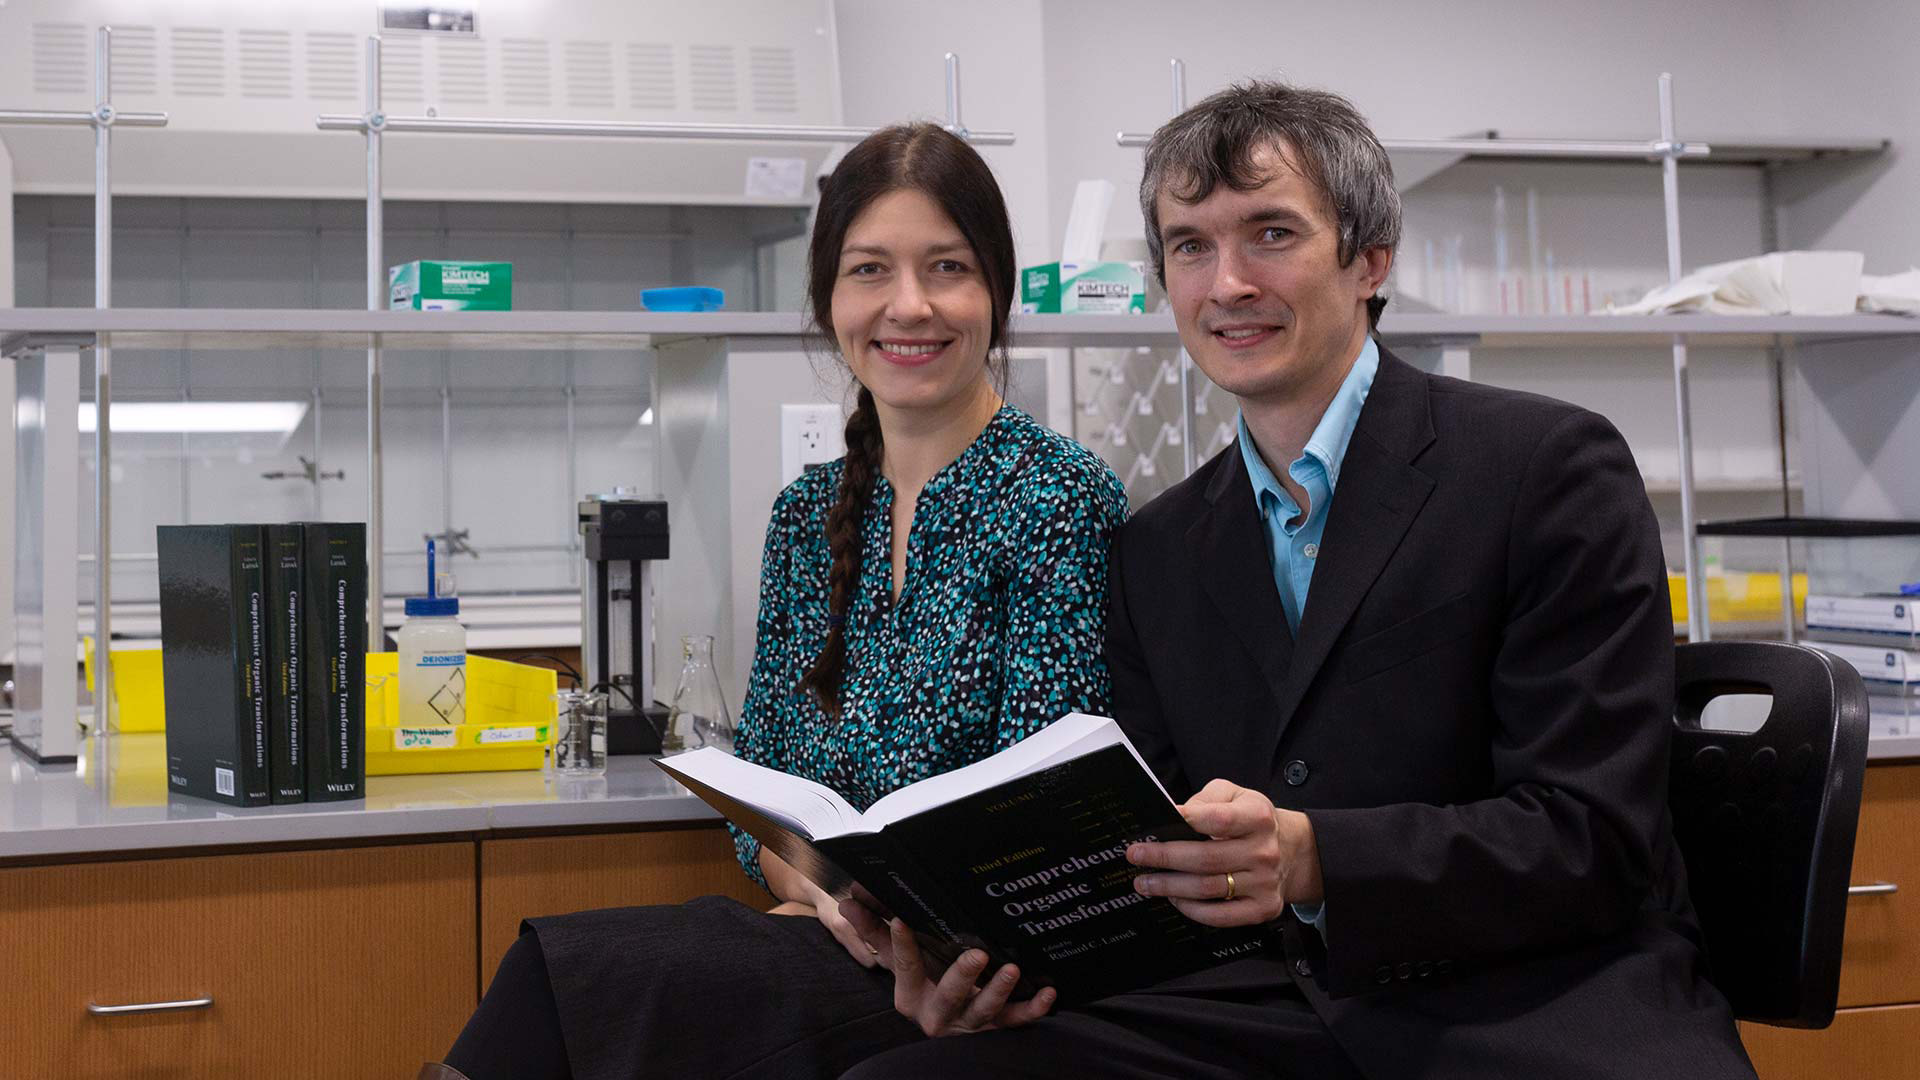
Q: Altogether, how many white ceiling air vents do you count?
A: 12